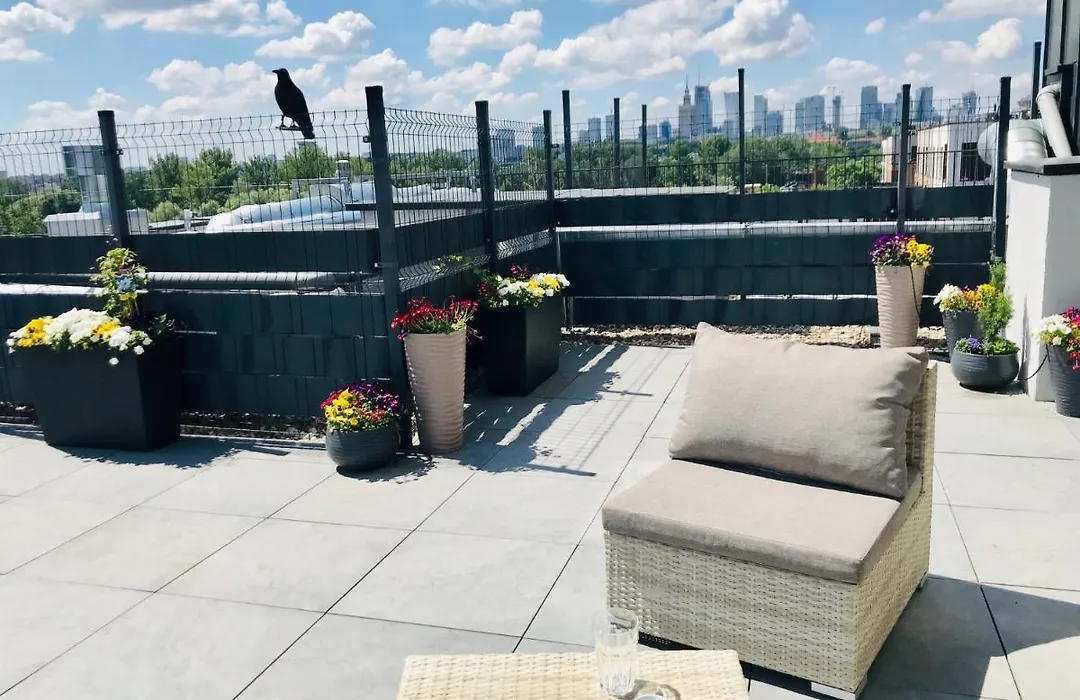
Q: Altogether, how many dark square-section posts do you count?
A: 11